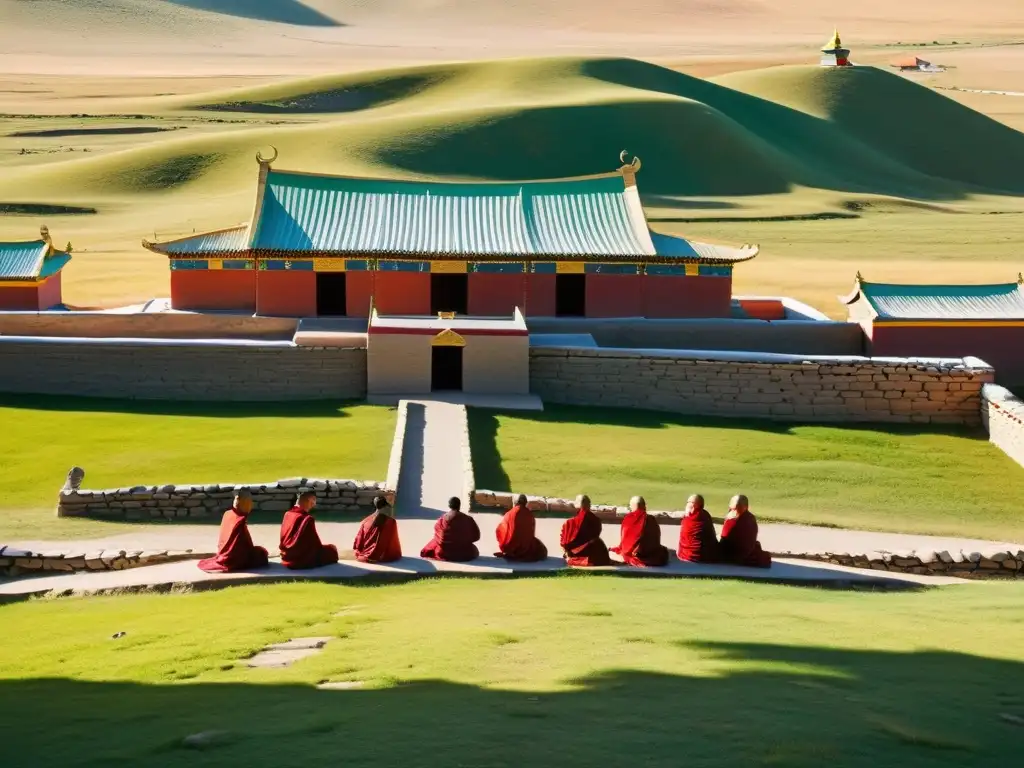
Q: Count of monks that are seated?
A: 9